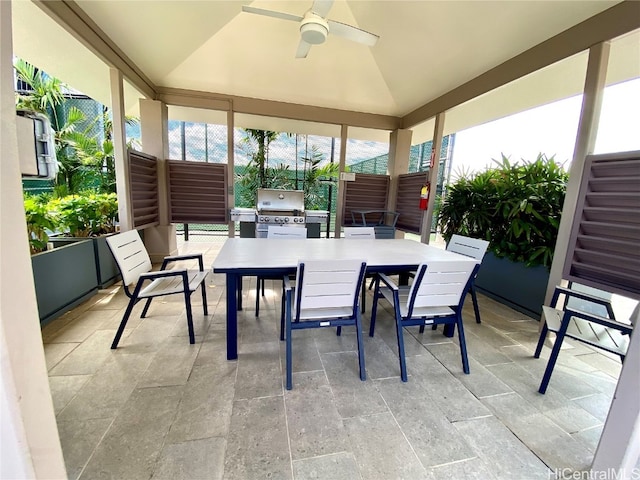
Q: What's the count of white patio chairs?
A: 7